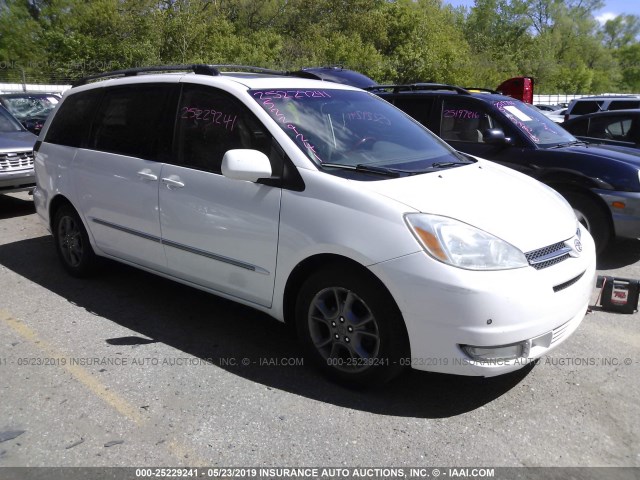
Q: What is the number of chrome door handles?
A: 0